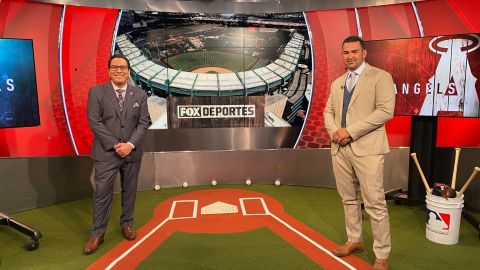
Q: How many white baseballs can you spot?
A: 5